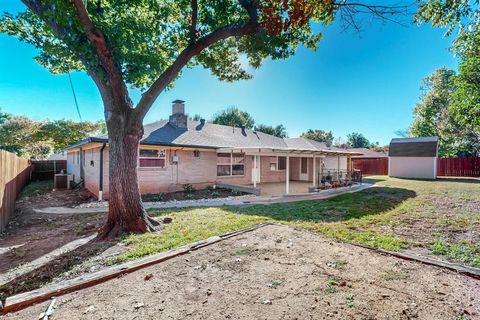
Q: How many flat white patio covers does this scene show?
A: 1